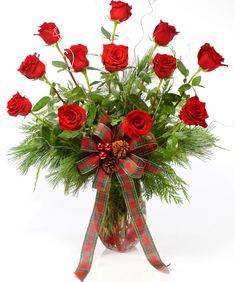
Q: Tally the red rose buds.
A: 12